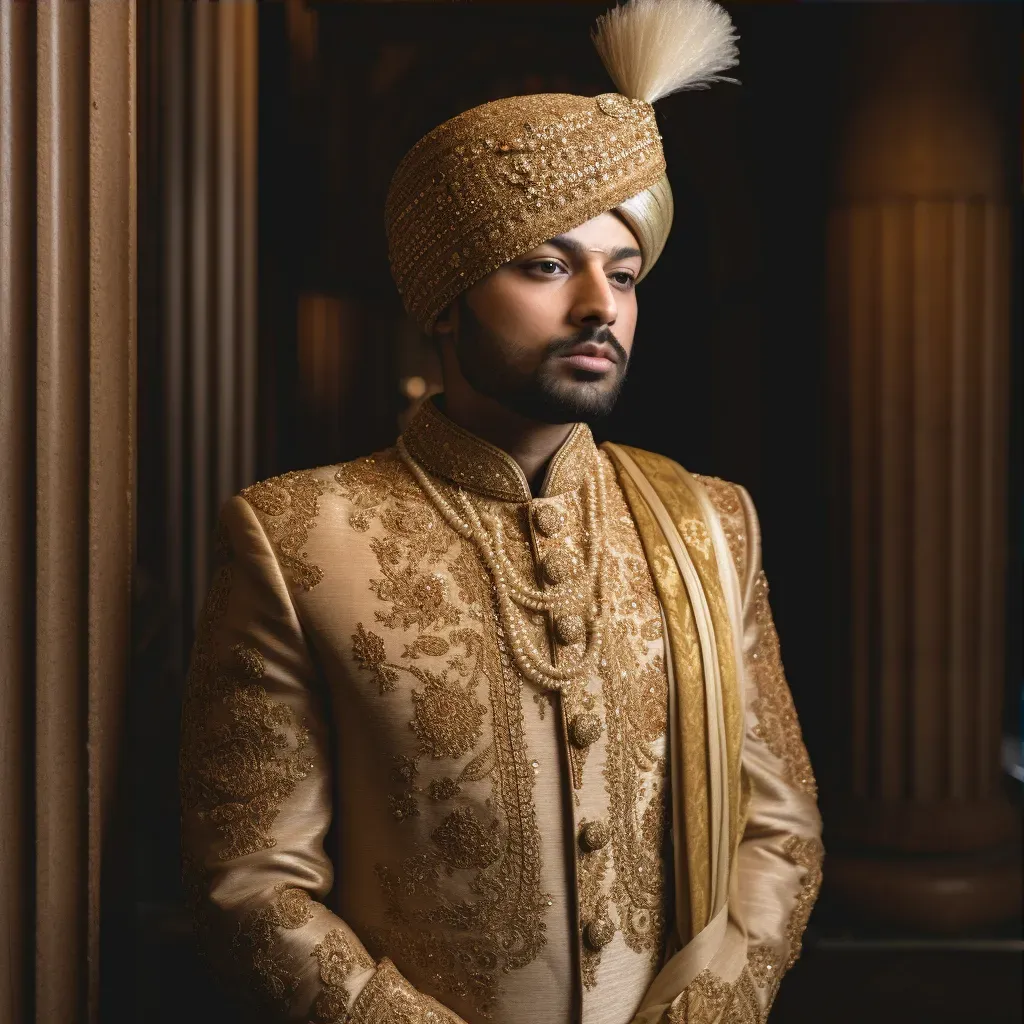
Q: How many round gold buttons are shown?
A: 6